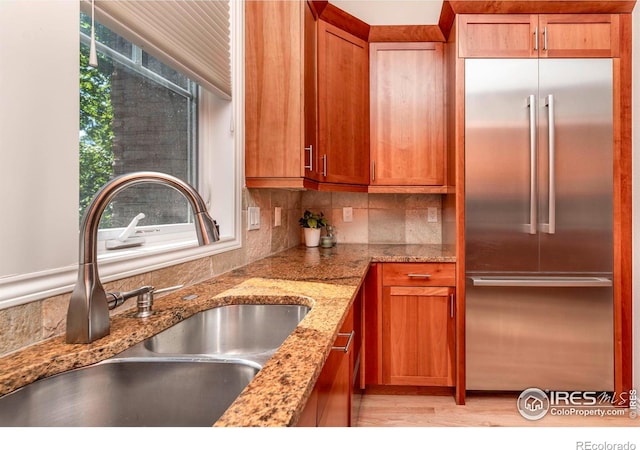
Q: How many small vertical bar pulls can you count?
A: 6